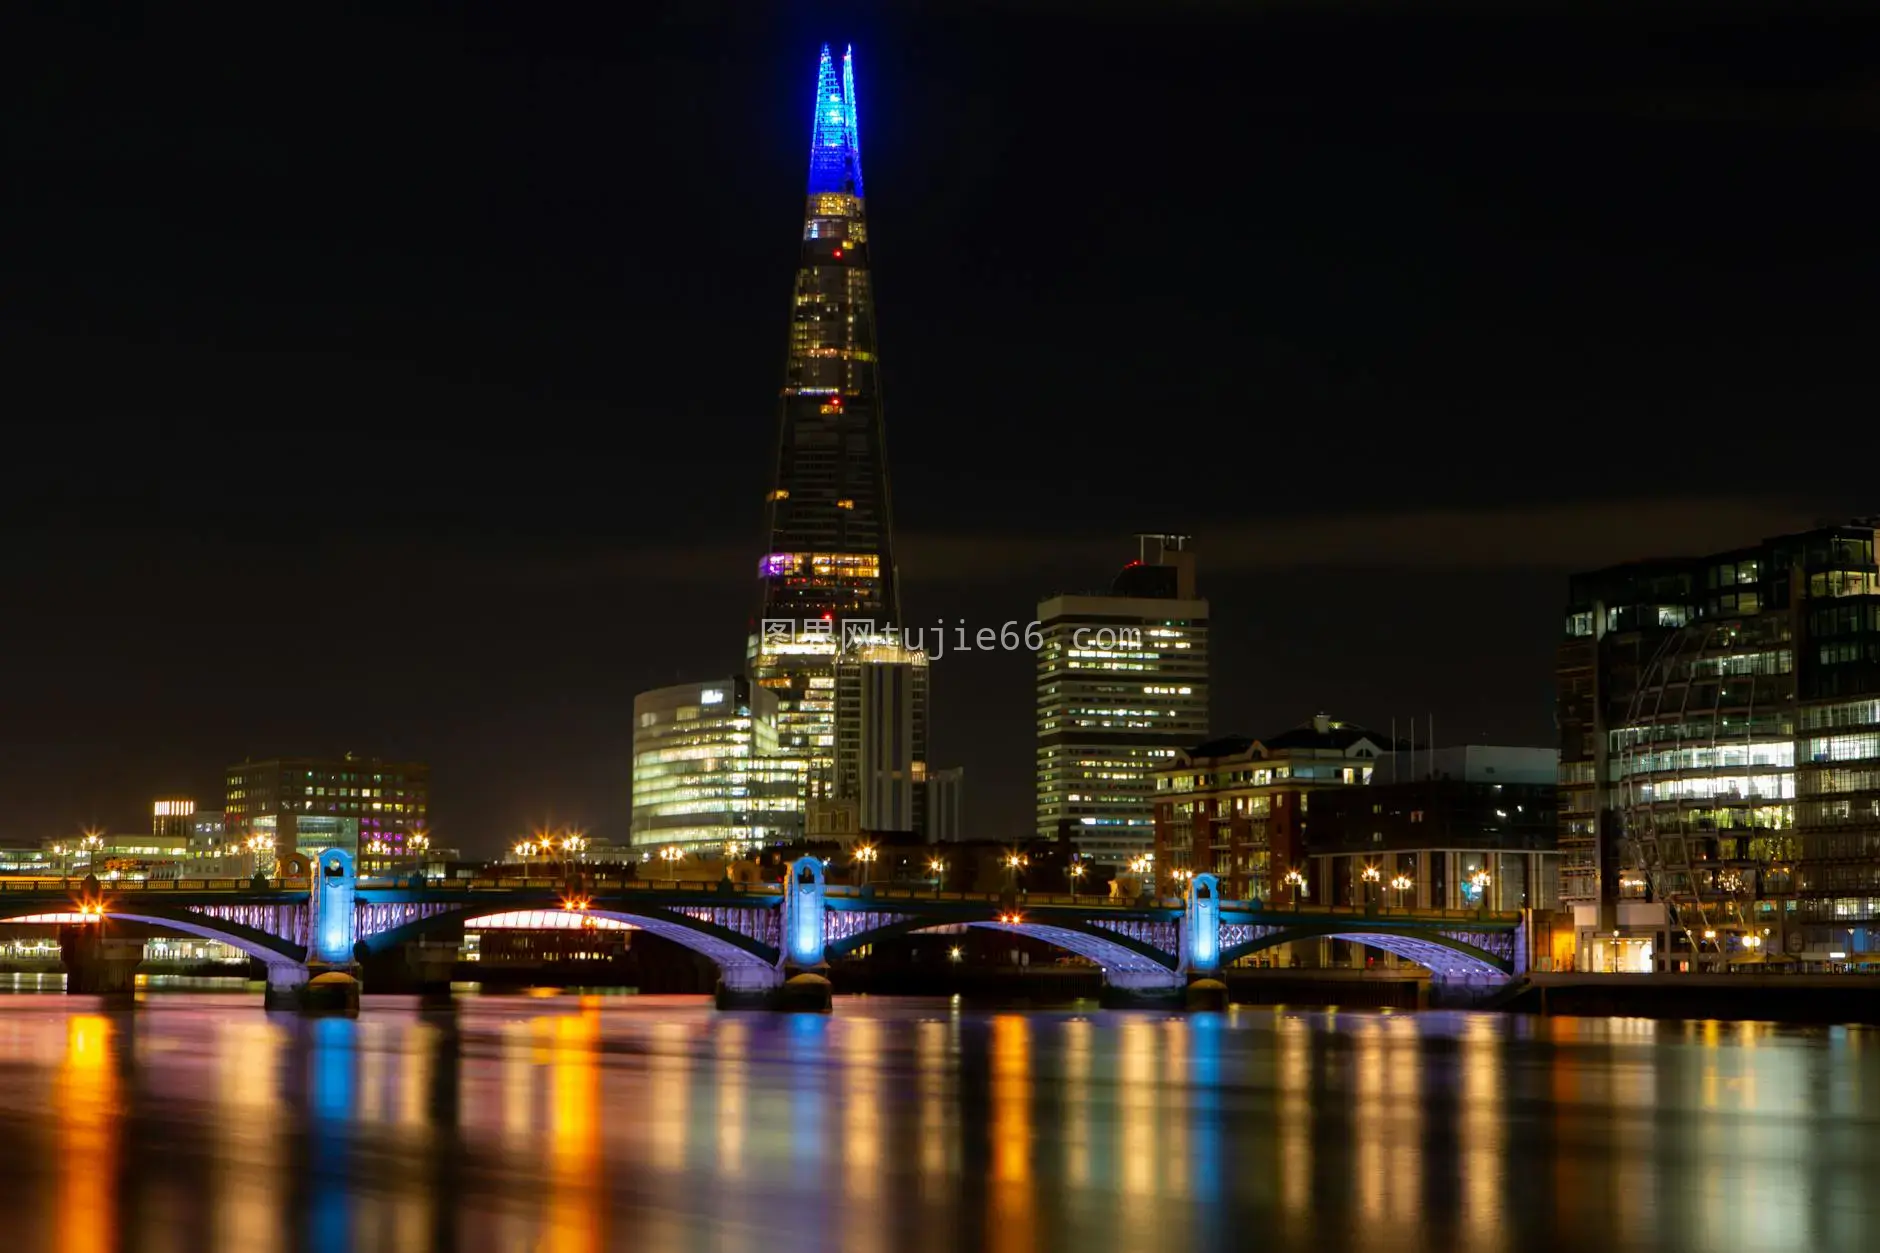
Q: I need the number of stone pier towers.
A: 3